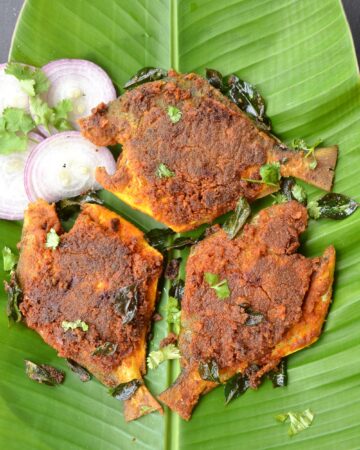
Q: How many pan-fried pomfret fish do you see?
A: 3